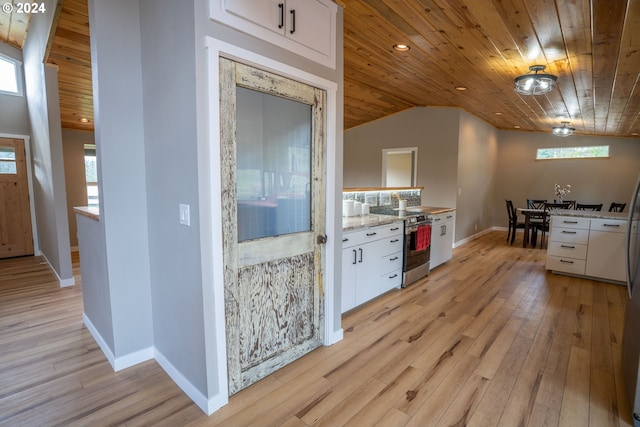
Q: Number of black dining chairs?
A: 6